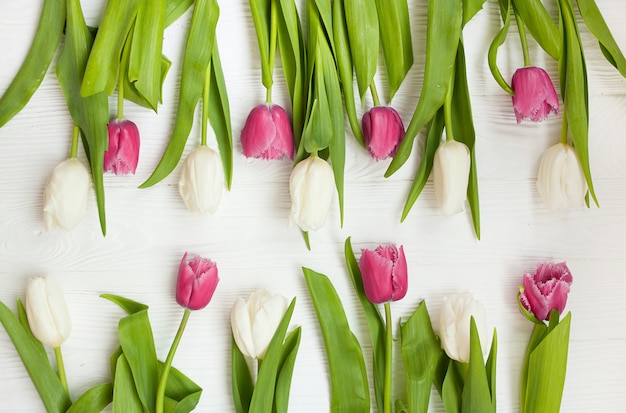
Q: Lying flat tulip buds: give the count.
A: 15